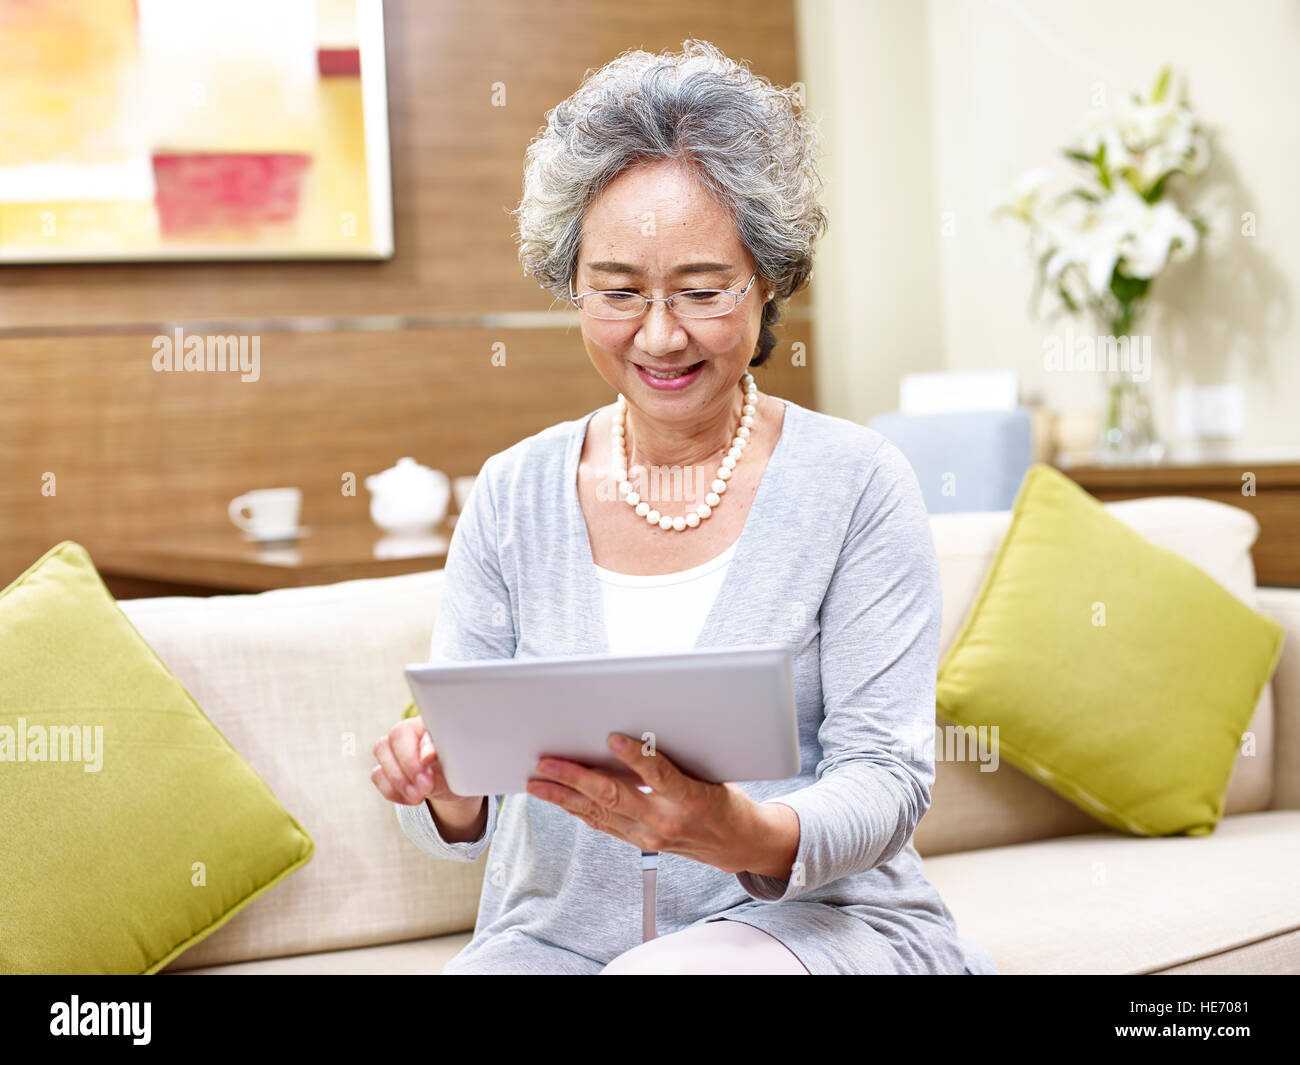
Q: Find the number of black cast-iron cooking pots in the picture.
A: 0